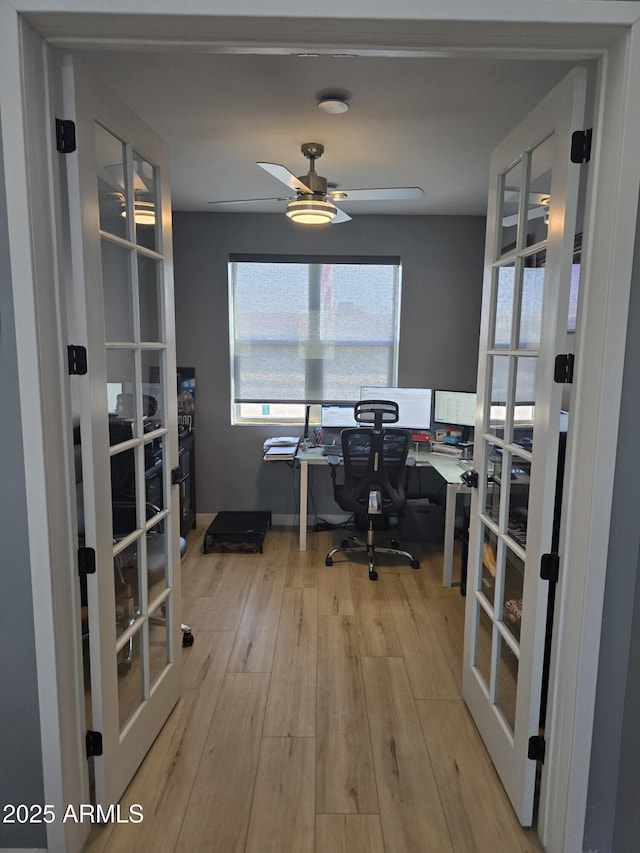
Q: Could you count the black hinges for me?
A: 8